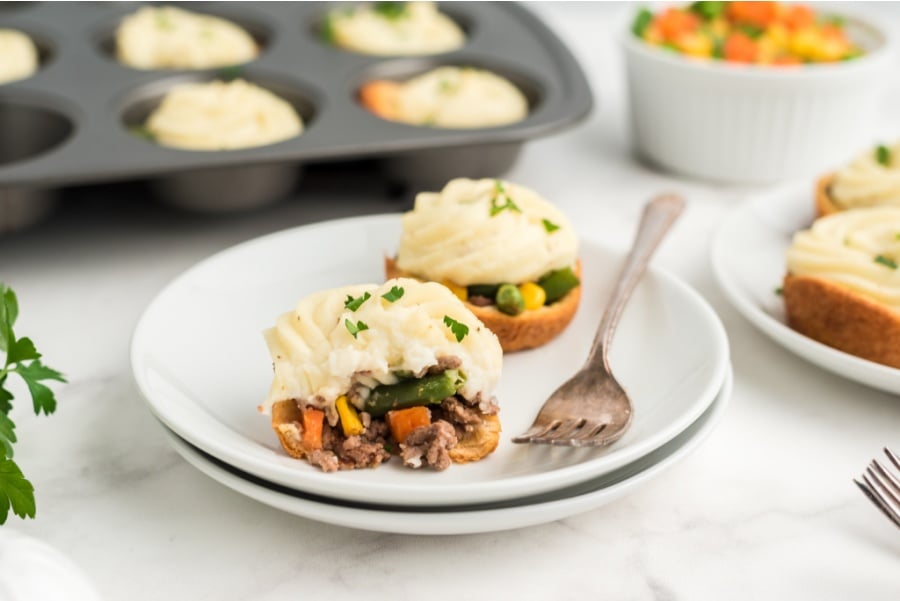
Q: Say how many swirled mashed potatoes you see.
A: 9